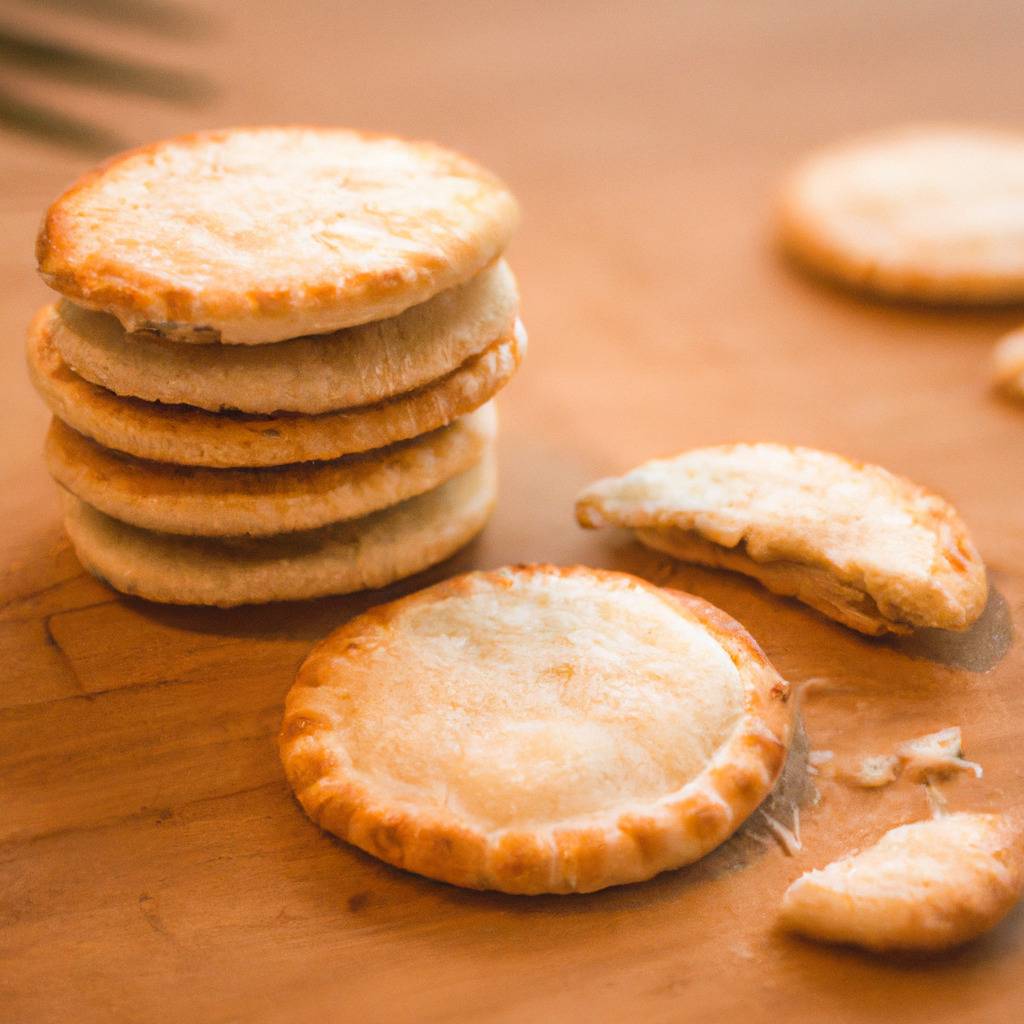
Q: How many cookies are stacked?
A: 5